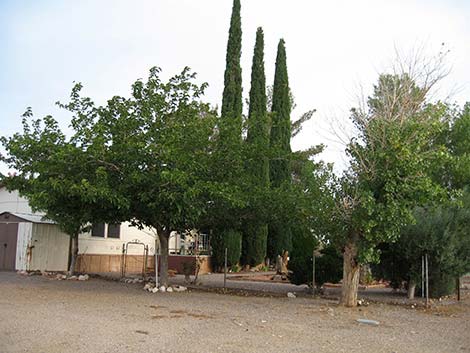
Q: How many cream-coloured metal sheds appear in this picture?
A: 1